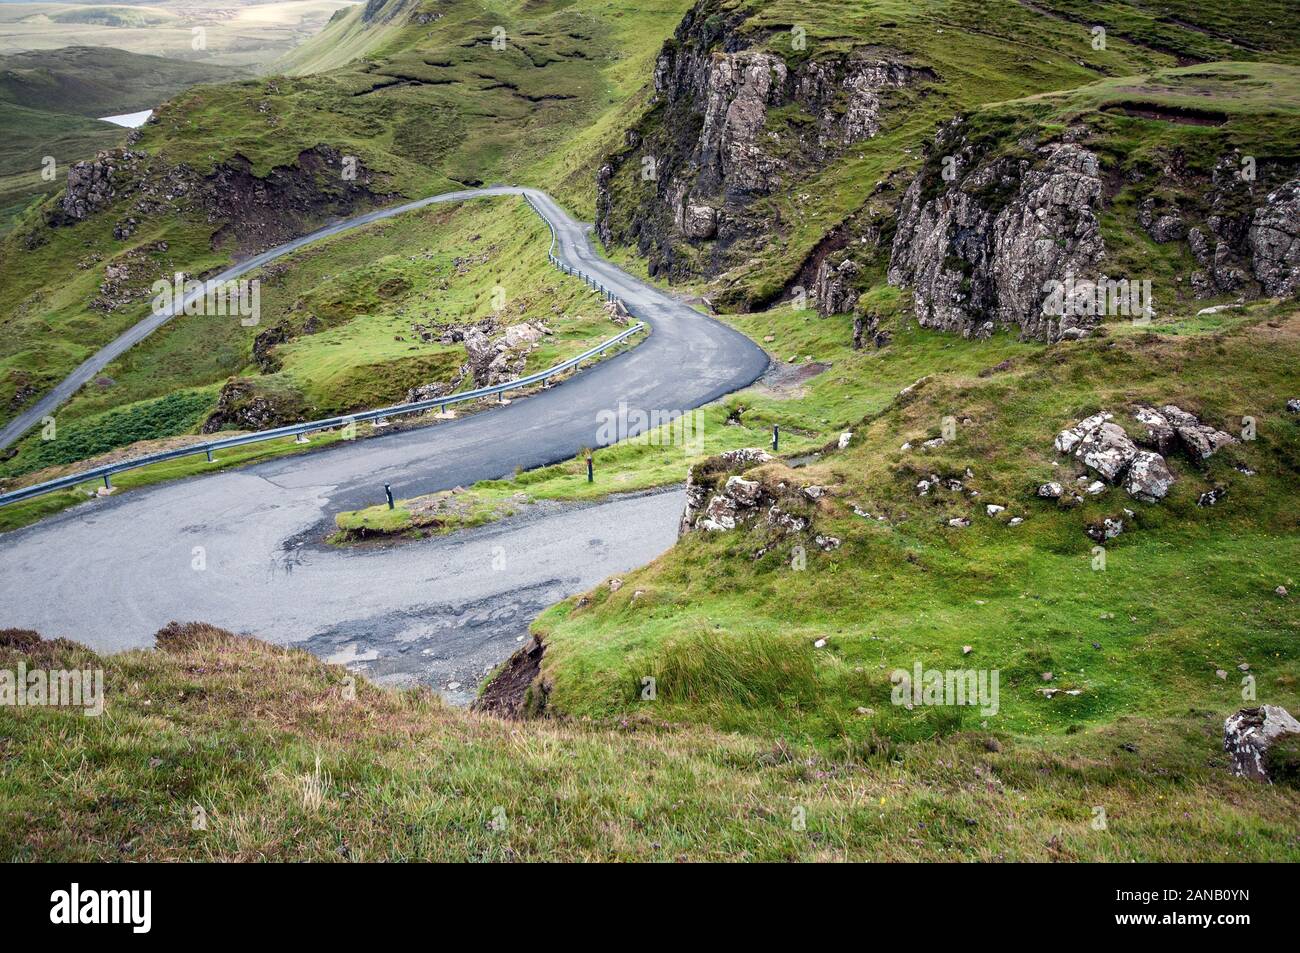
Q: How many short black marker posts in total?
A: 3